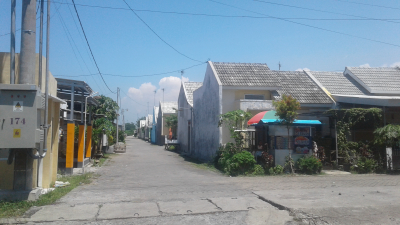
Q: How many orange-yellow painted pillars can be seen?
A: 3